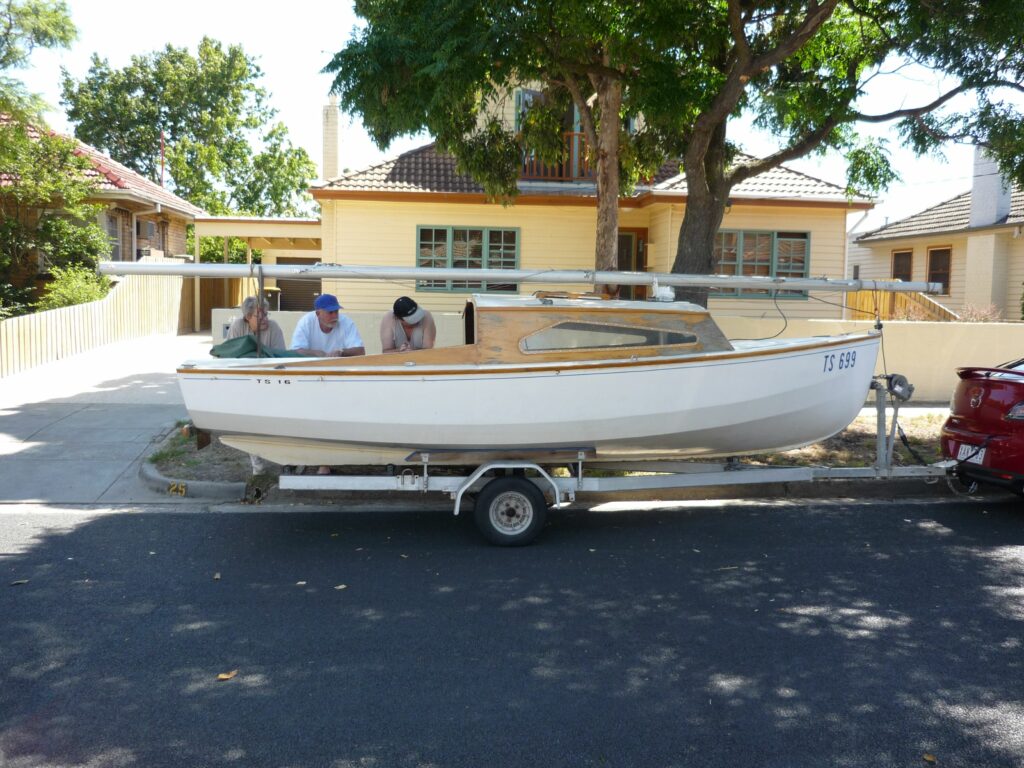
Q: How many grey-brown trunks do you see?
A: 2